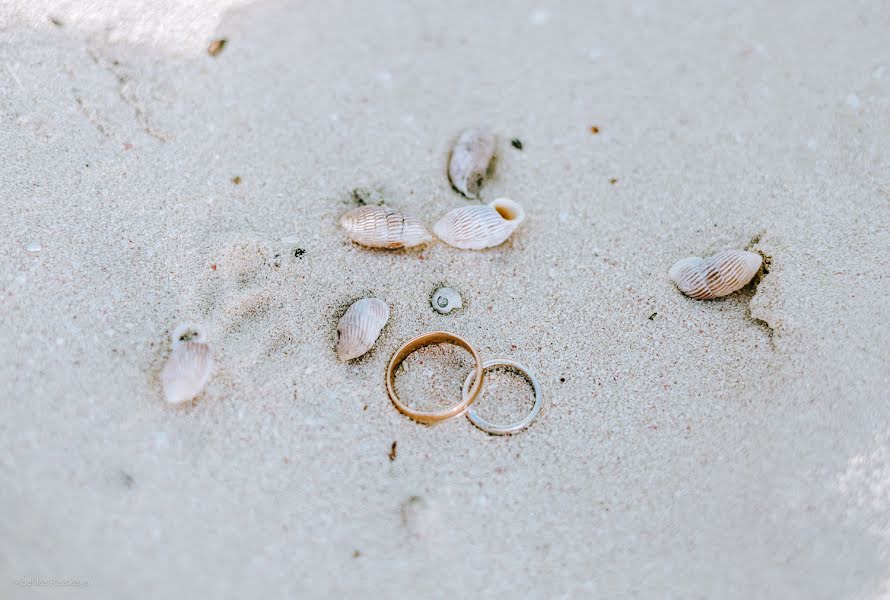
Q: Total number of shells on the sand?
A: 7